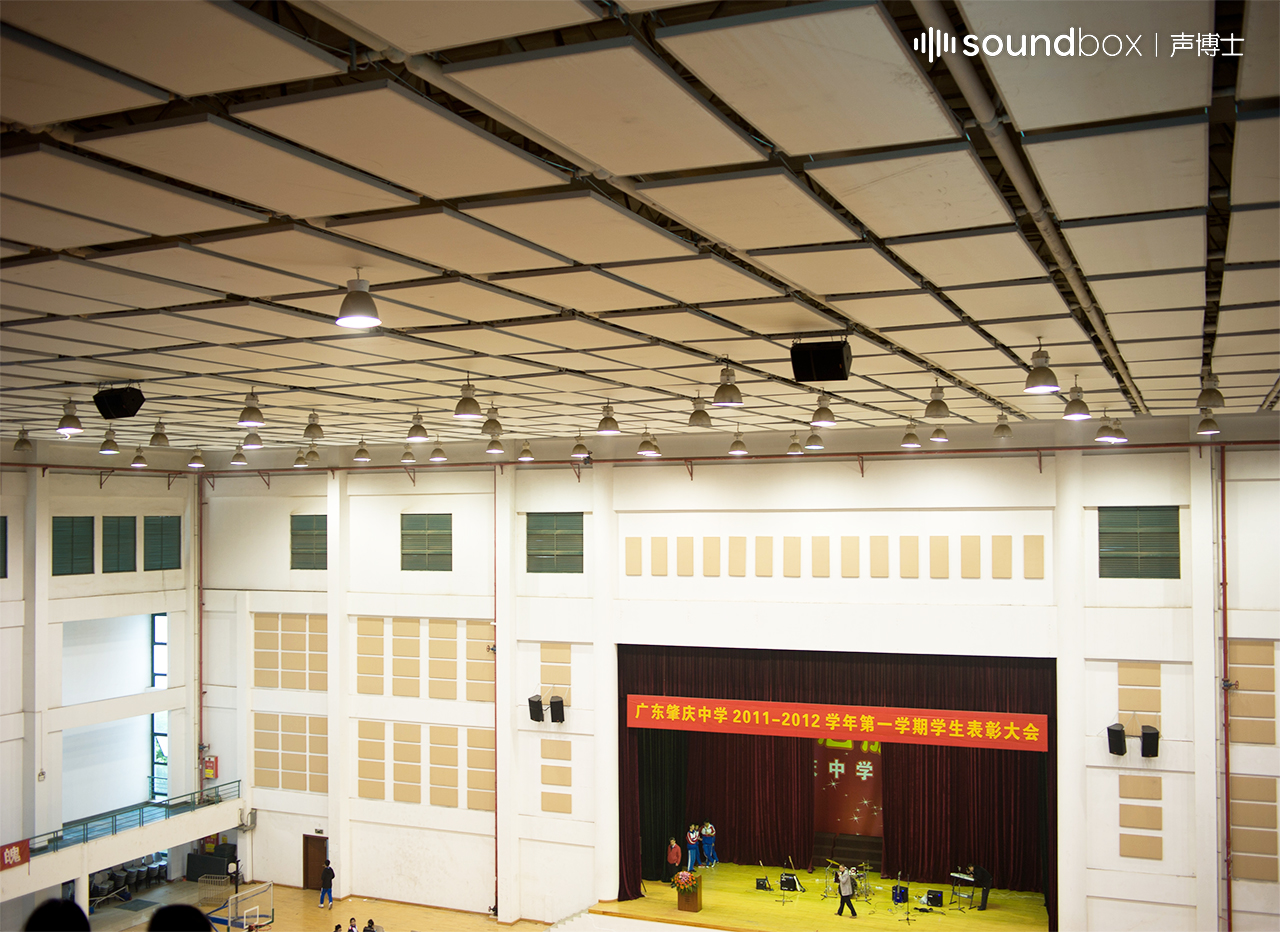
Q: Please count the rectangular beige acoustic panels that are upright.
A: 15